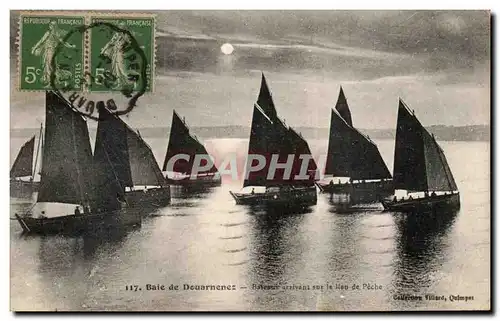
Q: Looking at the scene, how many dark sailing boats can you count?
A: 7